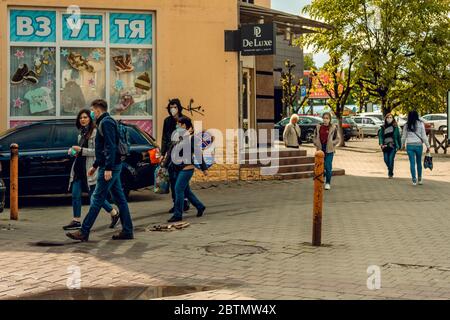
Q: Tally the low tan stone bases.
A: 1